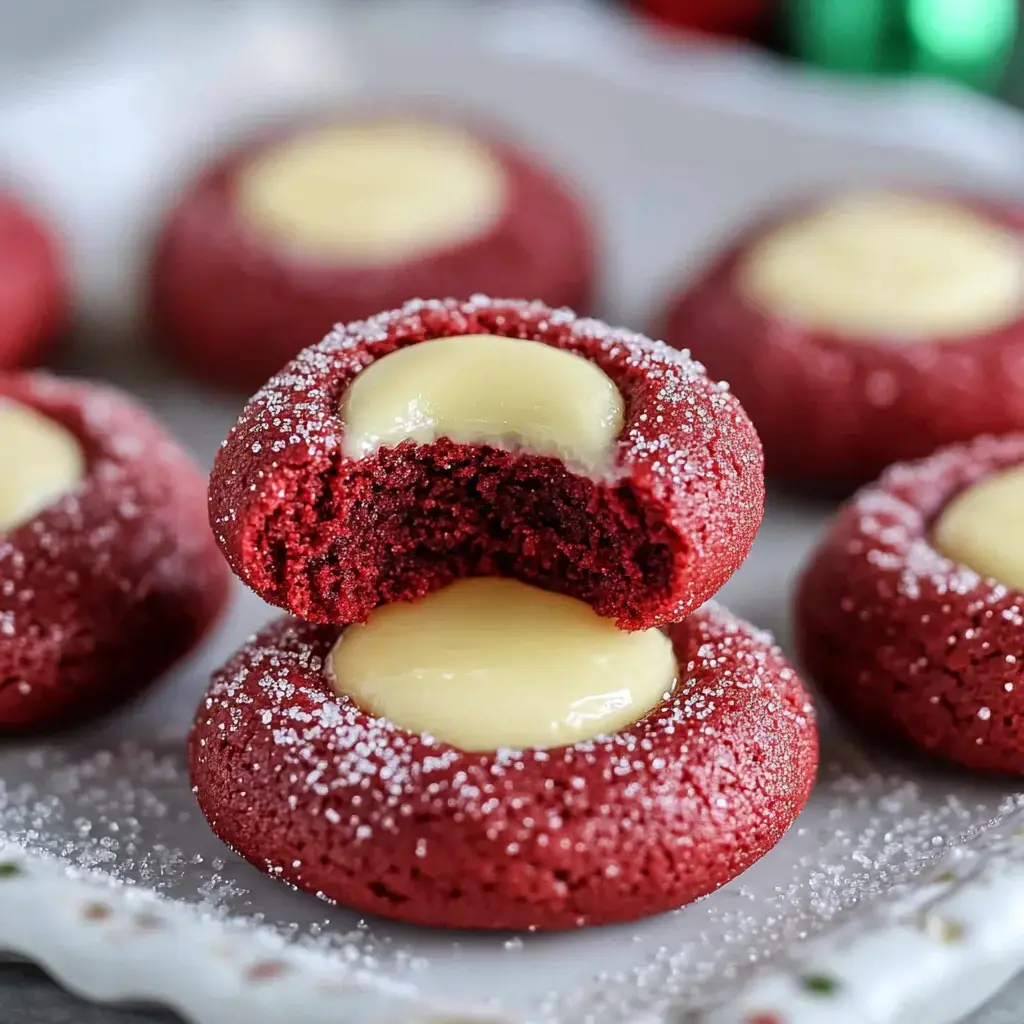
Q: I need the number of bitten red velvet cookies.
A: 1